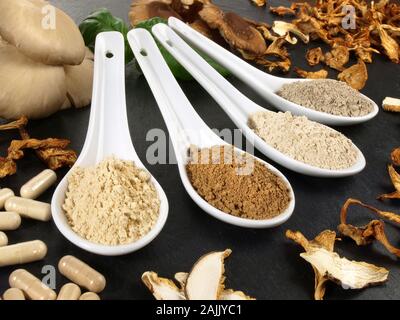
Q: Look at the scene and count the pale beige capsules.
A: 11